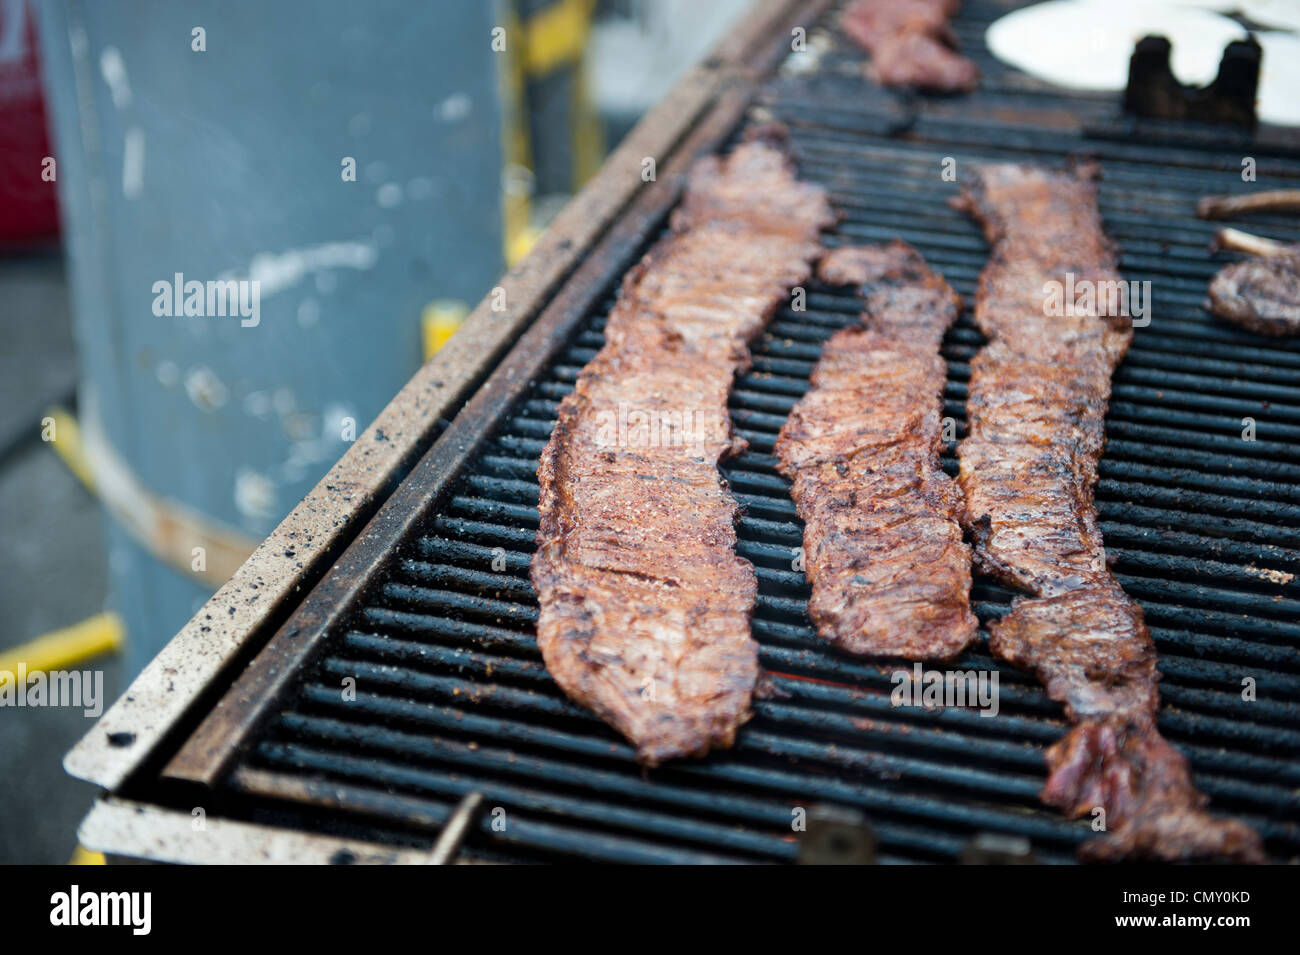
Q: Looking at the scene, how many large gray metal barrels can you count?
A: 1